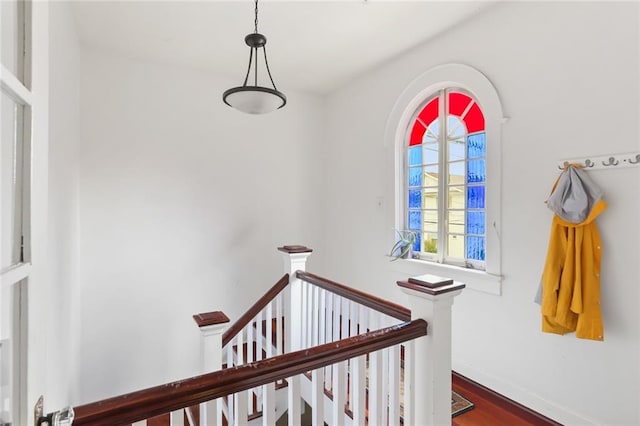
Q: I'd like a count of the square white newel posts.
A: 3